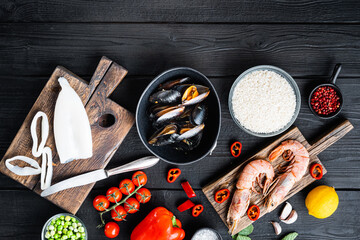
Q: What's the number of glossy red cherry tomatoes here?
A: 8